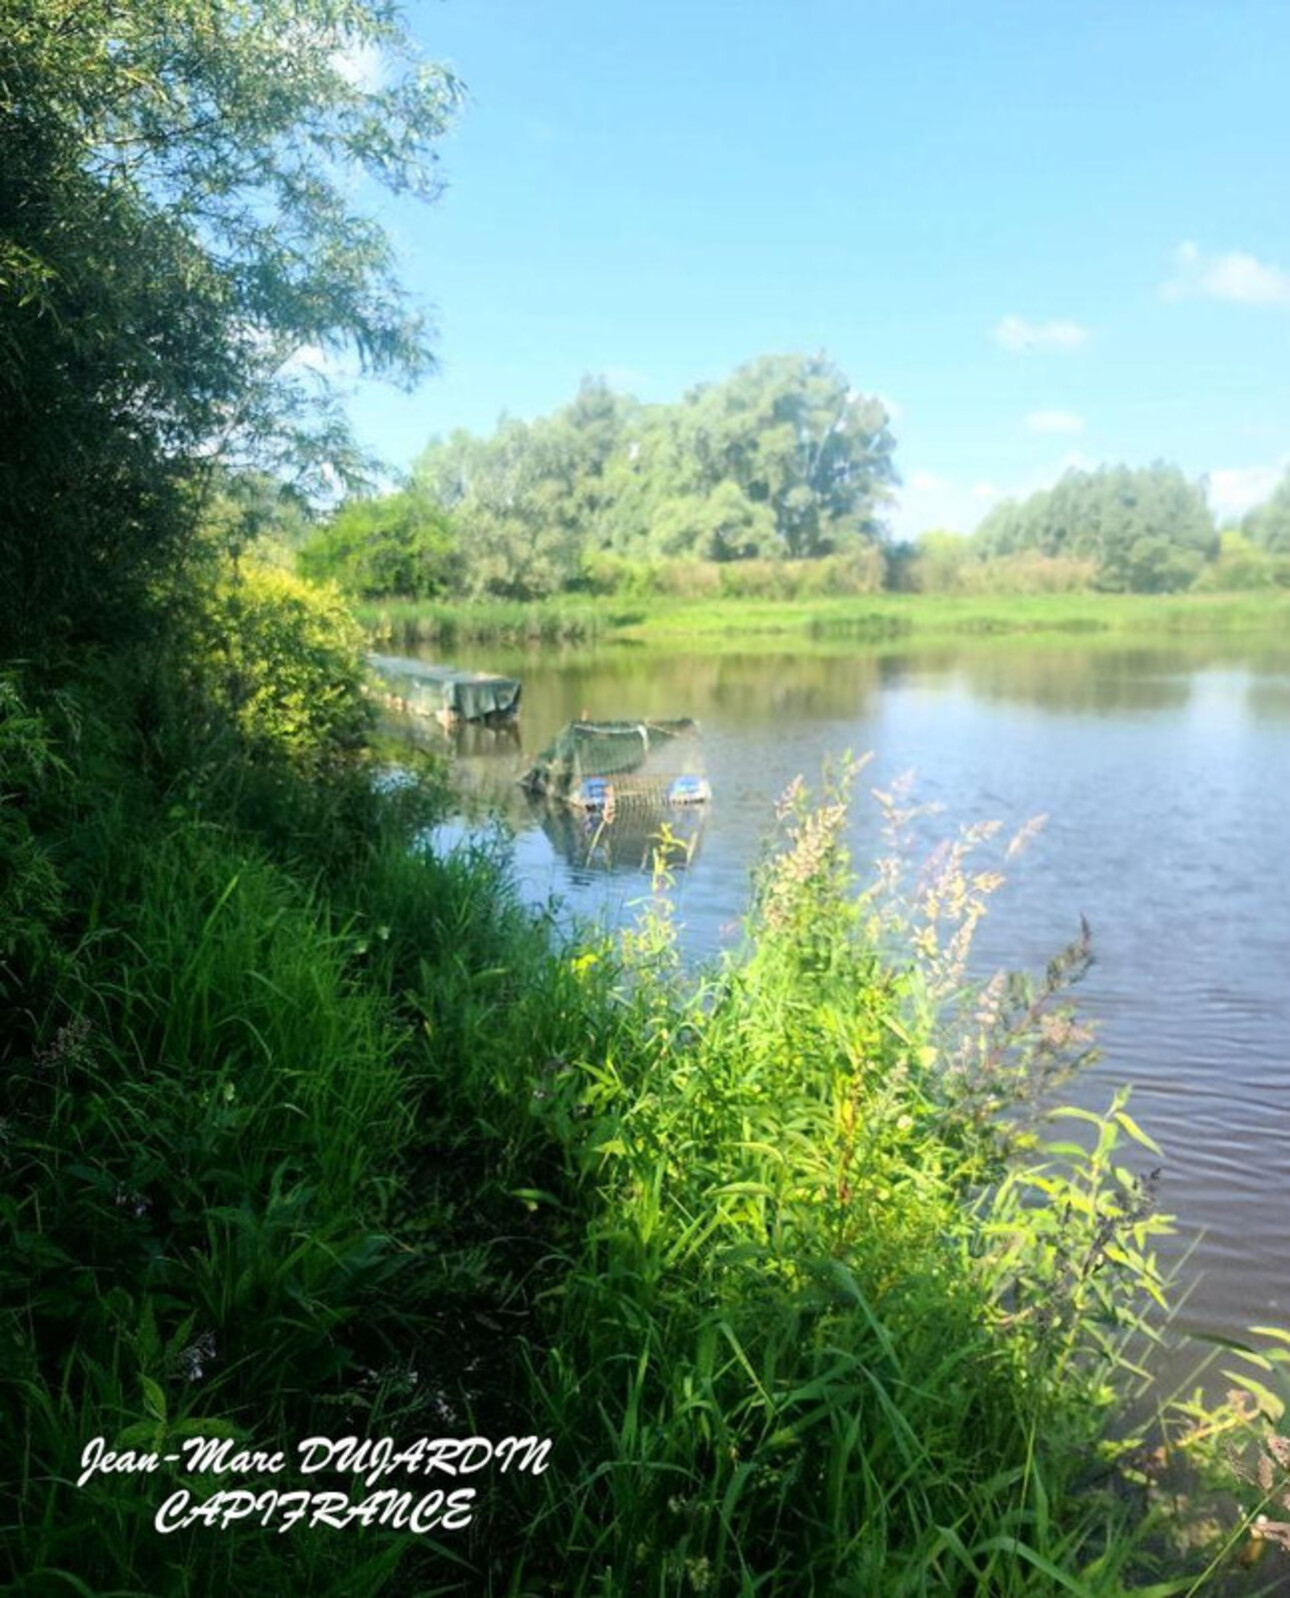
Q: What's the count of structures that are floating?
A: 2